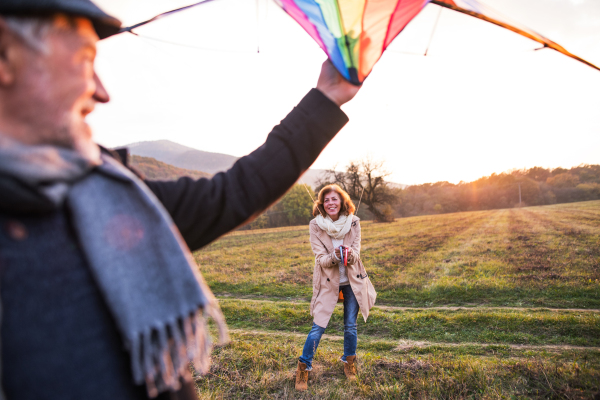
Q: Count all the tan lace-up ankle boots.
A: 2